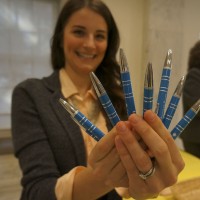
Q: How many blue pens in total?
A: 7